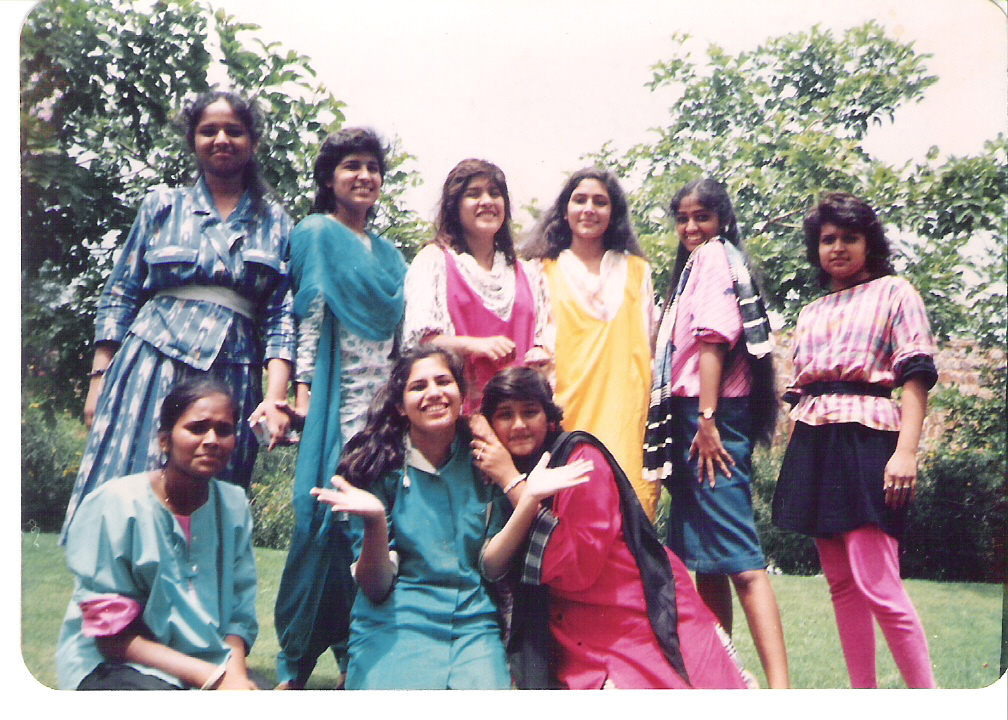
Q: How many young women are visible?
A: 9